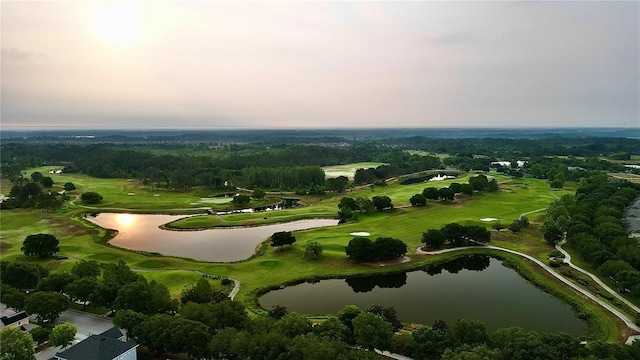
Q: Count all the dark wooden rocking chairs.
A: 0